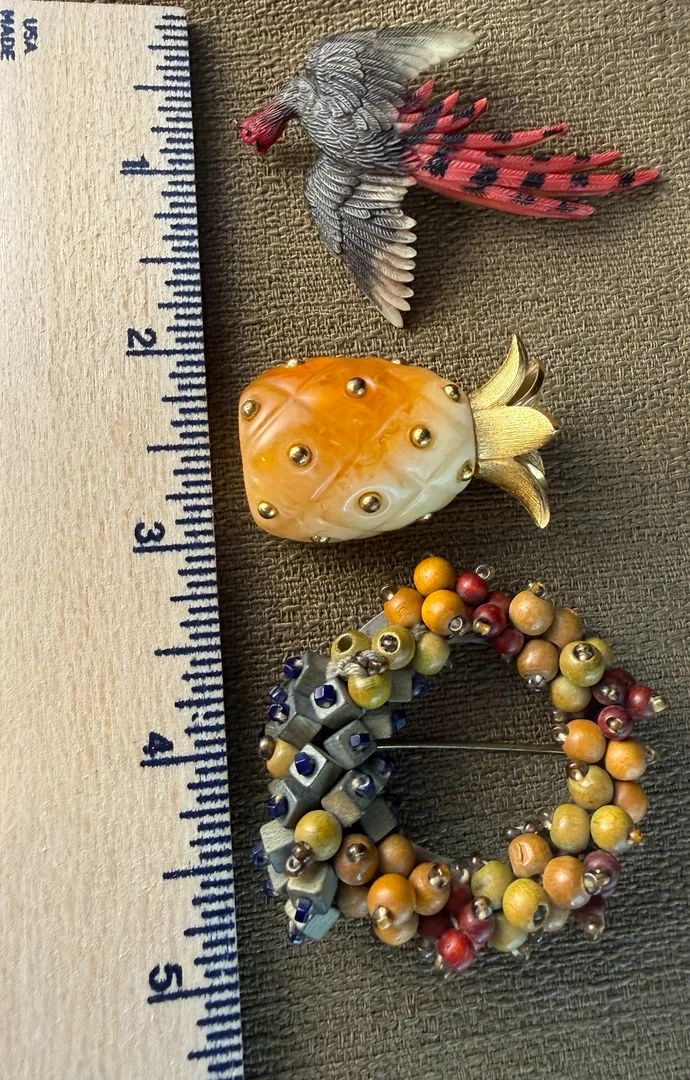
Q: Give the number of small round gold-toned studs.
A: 12